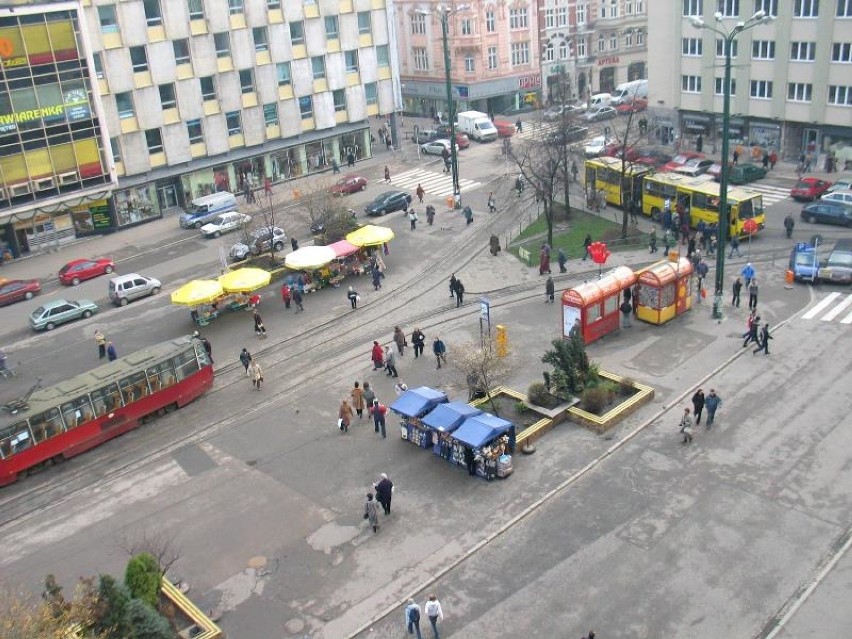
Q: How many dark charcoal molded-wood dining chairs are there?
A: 0